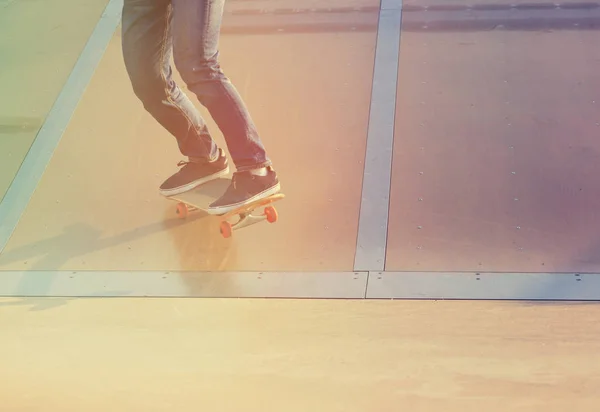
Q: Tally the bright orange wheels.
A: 3